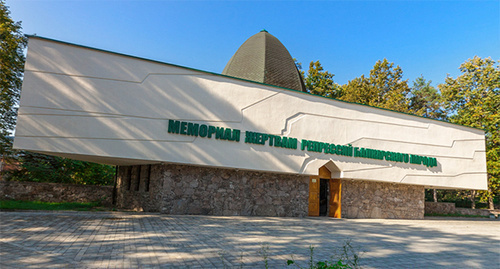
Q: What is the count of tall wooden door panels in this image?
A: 2